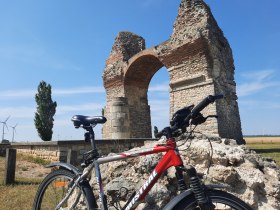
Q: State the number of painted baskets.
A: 0